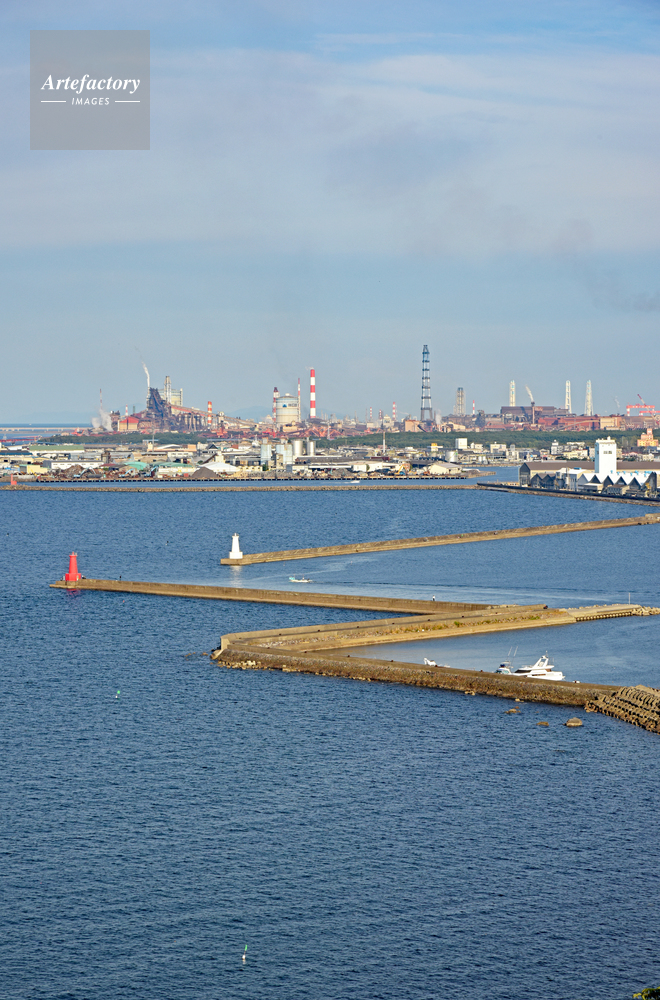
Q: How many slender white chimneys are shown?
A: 3